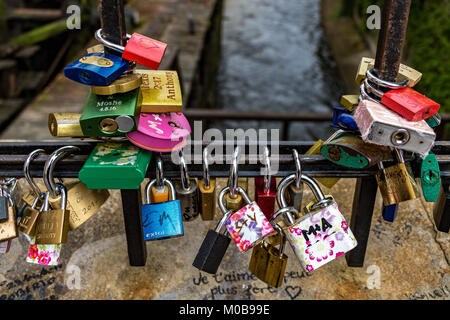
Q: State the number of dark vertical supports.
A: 2